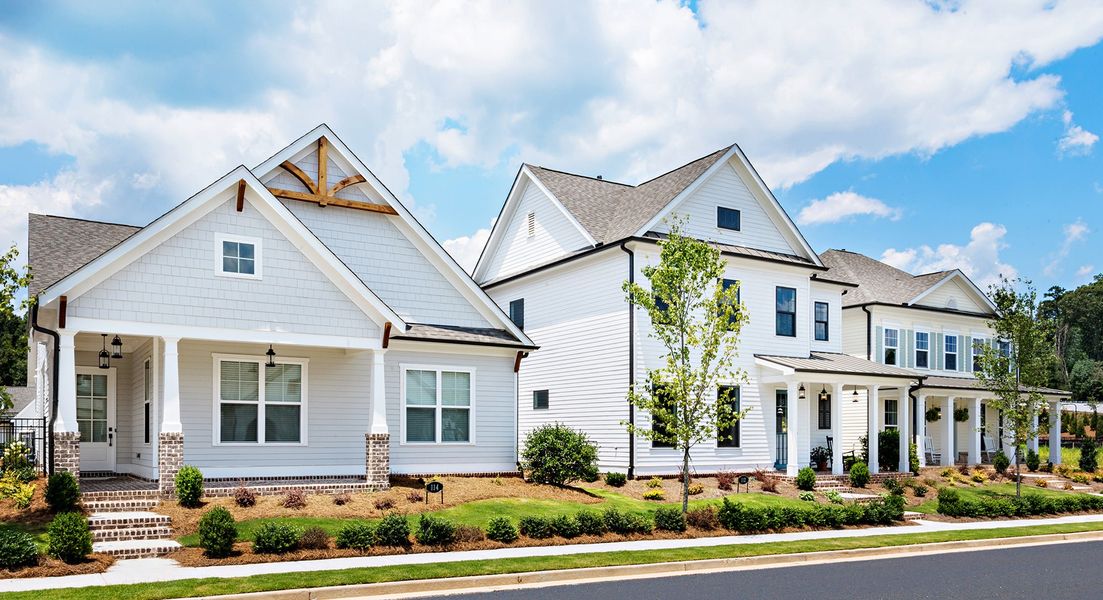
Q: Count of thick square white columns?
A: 13